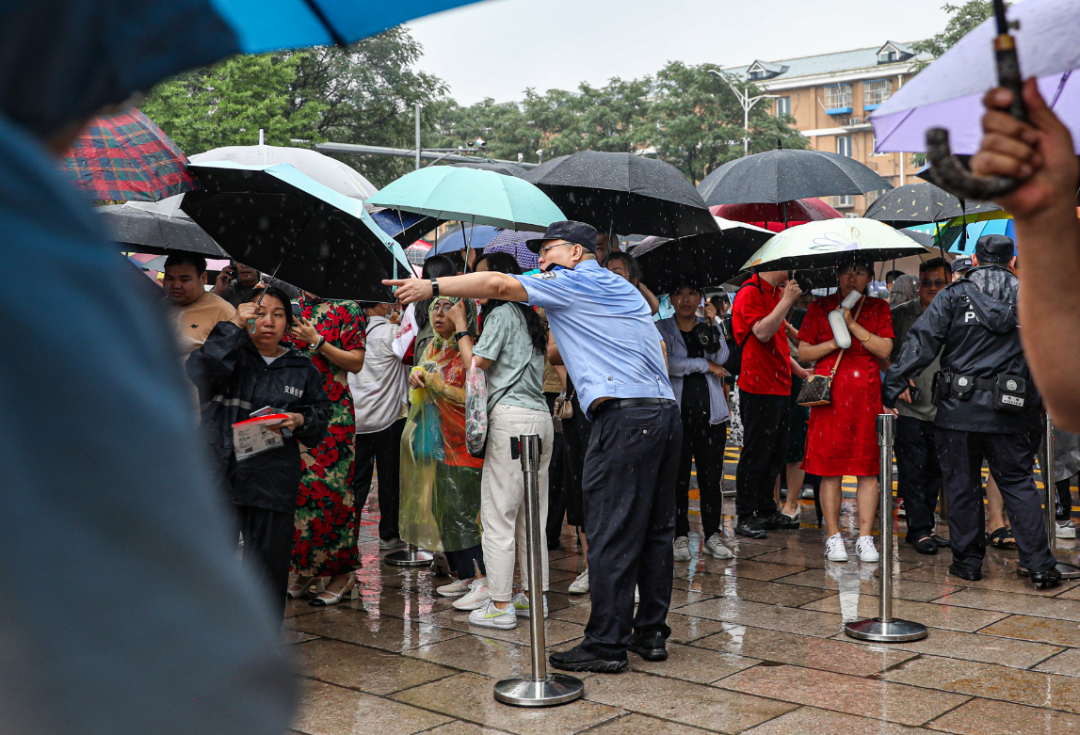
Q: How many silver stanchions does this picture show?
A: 4